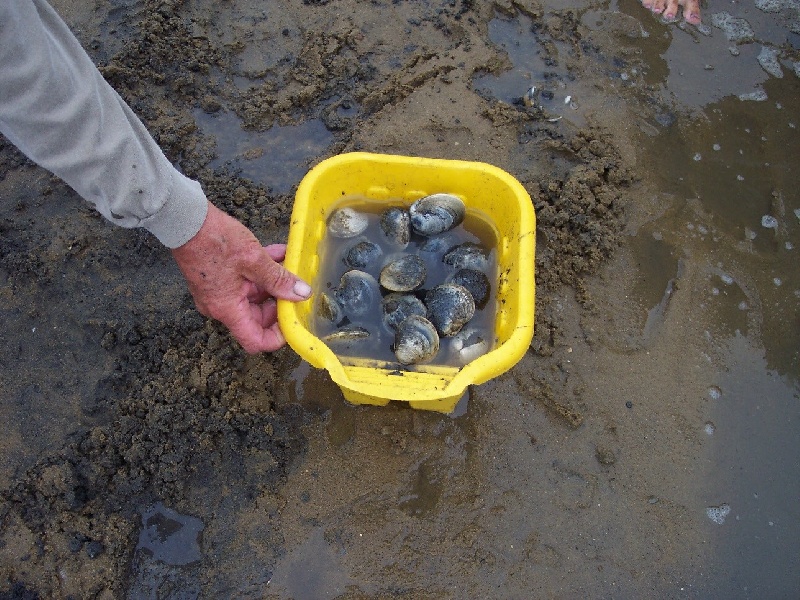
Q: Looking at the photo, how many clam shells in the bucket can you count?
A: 15